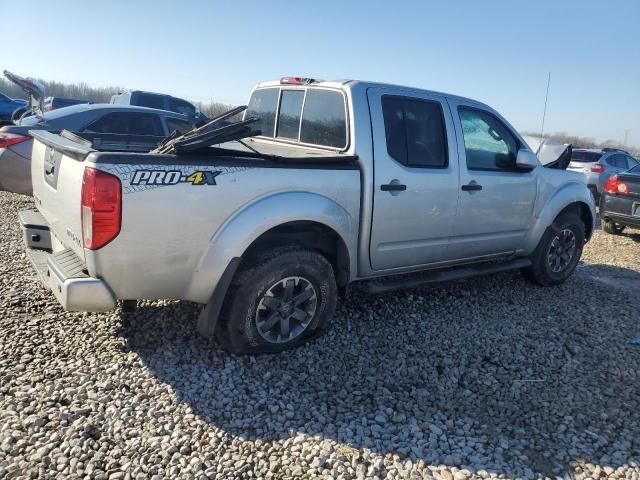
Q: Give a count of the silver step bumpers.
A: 1